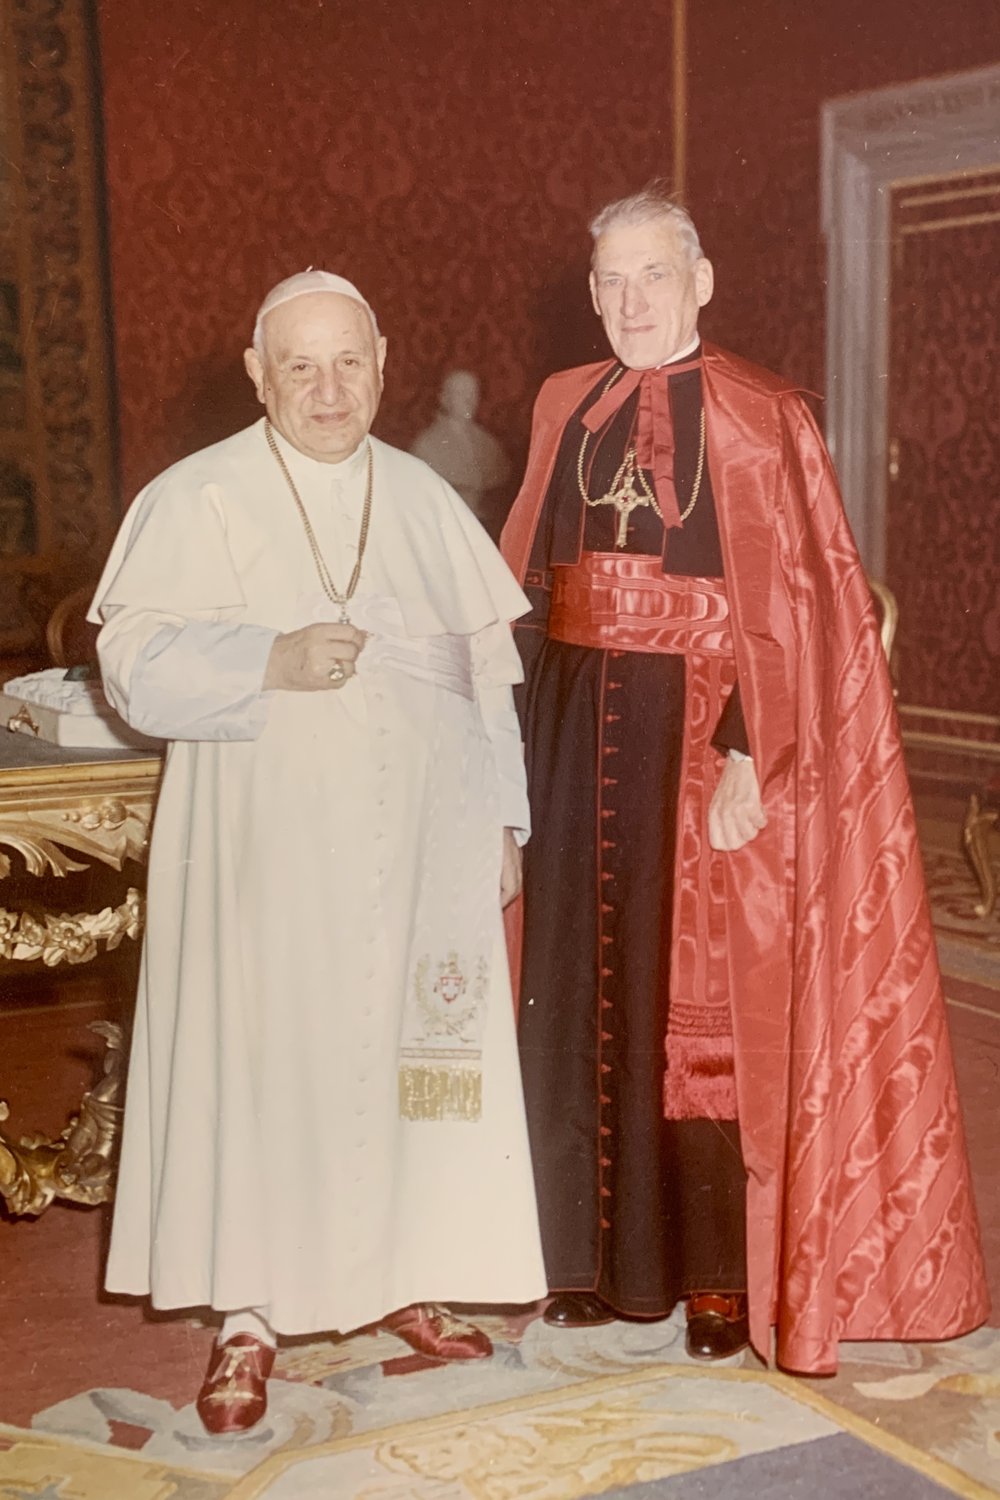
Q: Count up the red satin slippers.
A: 2